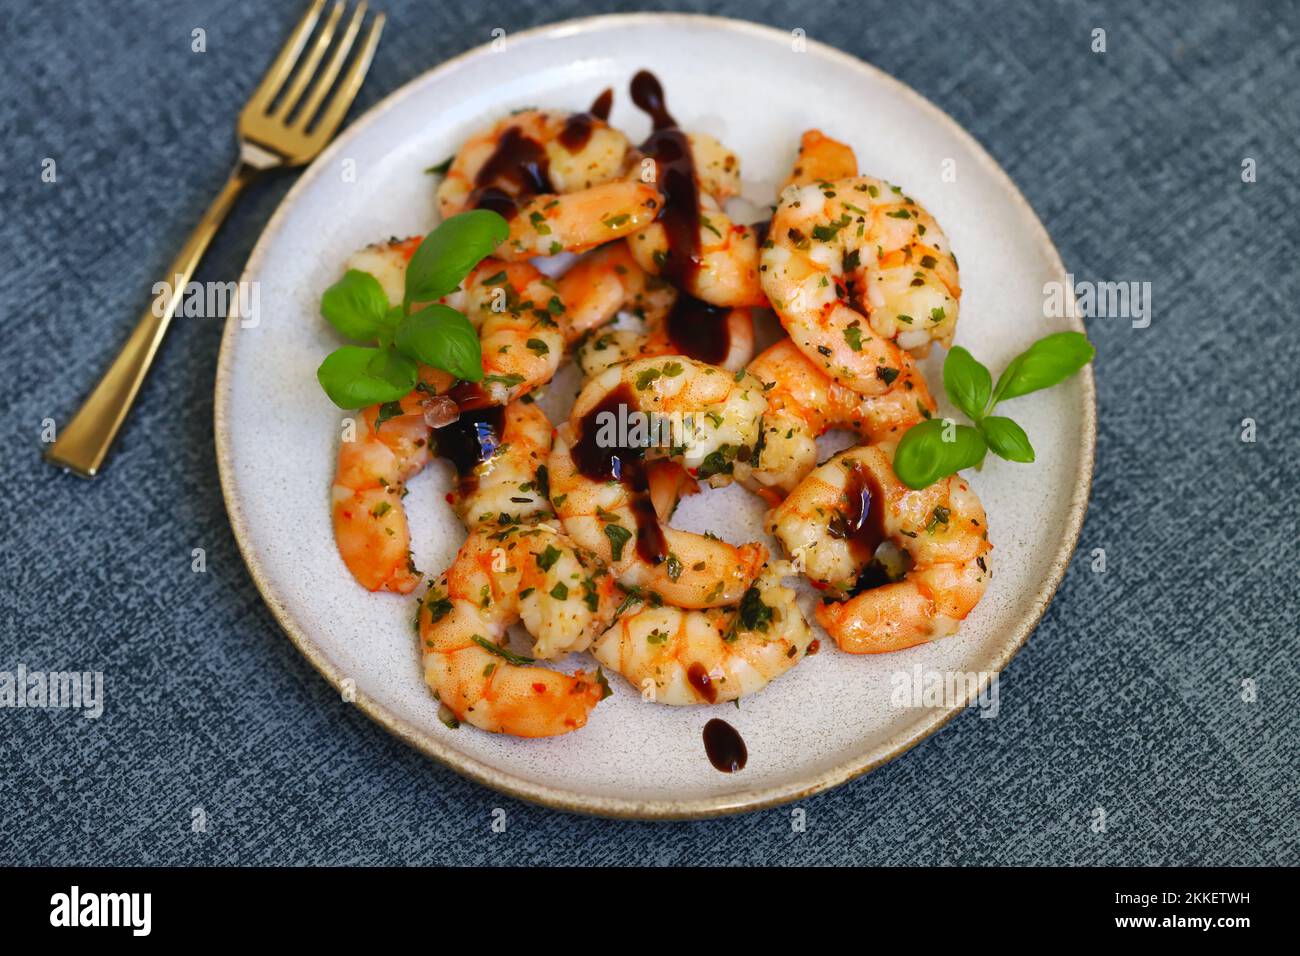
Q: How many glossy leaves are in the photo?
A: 8